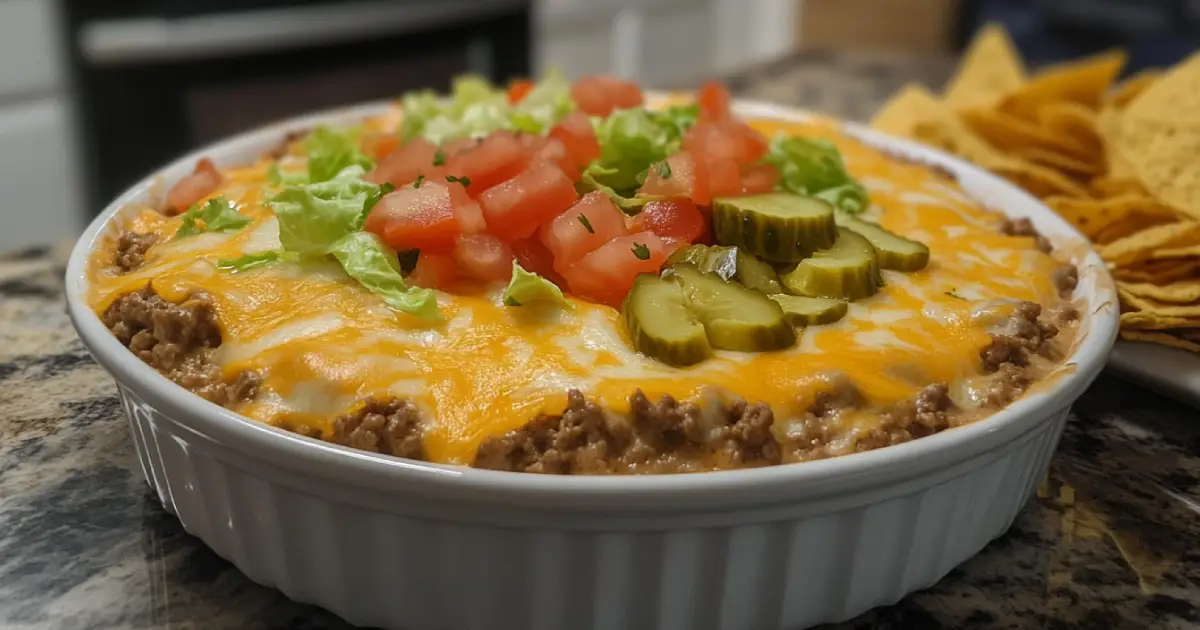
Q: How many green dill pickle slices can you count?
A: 7